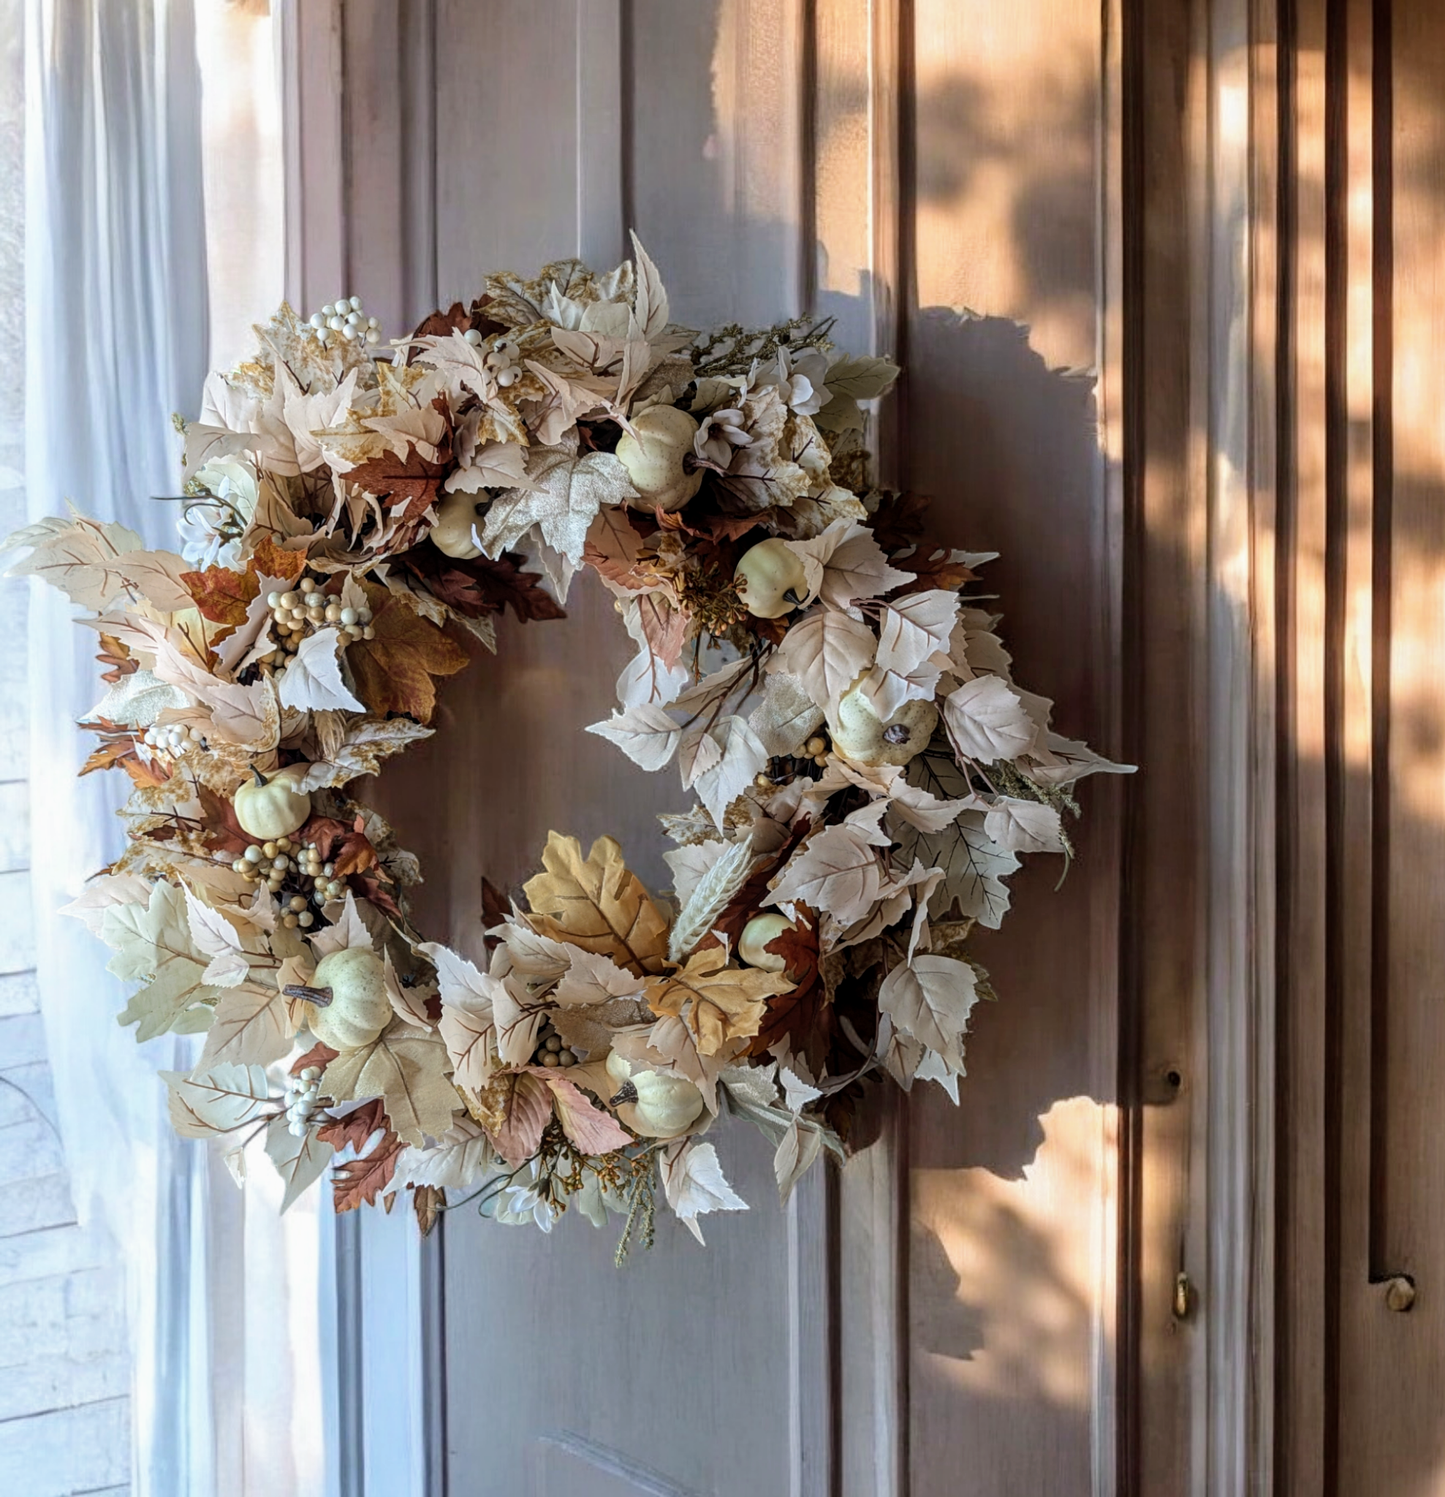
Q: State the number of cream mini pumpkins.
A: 8